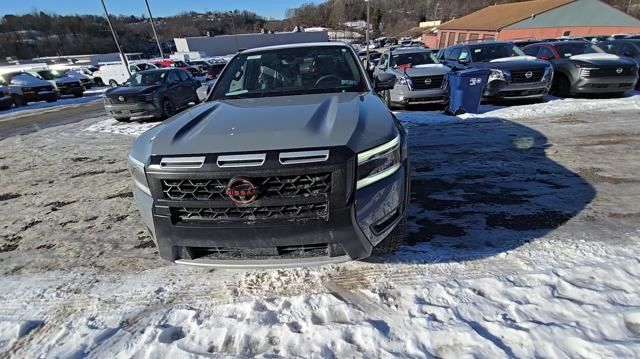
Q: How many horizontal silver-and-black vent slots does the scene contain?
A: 3